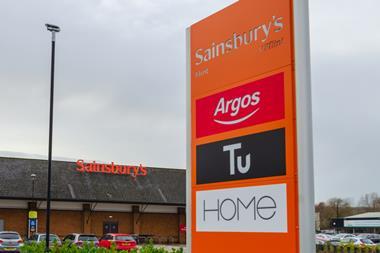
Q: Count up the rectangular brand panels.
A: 3